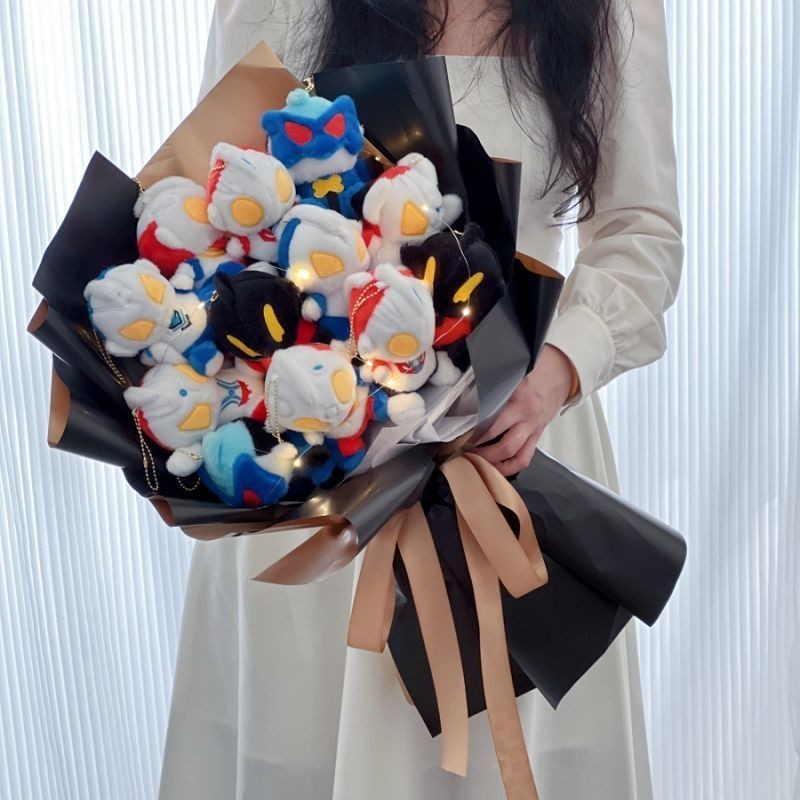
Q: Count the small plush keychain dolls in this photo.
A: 12